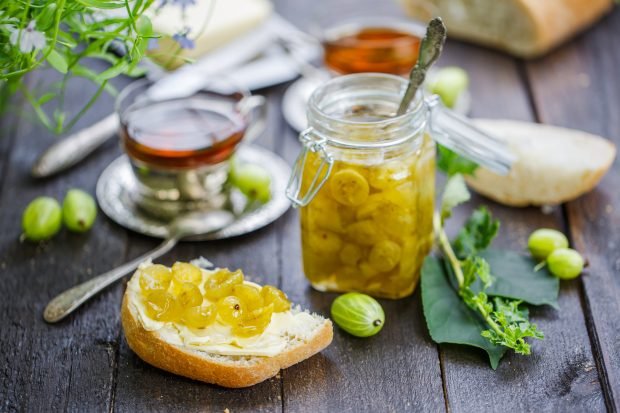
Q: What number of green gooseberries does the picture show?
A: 7